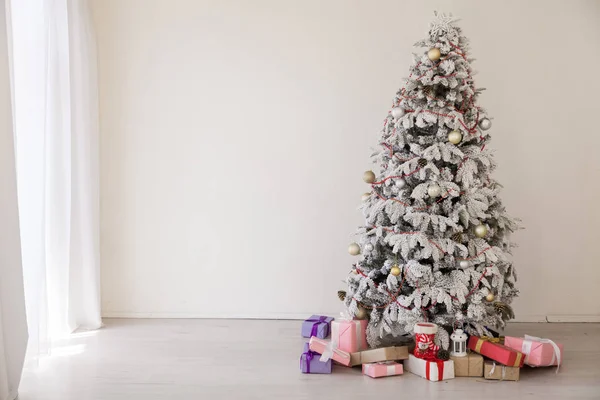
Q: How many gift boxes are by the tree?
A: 11